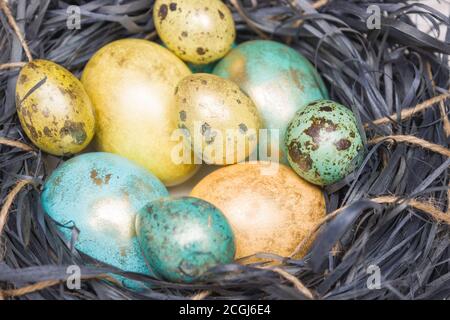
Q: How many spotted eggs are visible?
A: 5